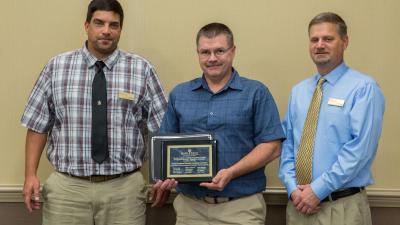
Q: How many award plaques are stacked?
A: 2